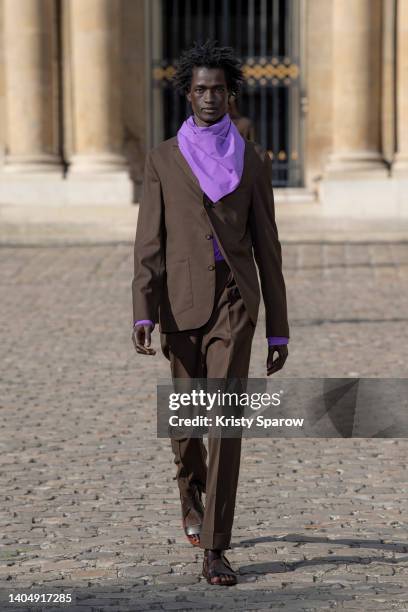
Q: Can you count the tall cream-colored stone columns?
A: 4